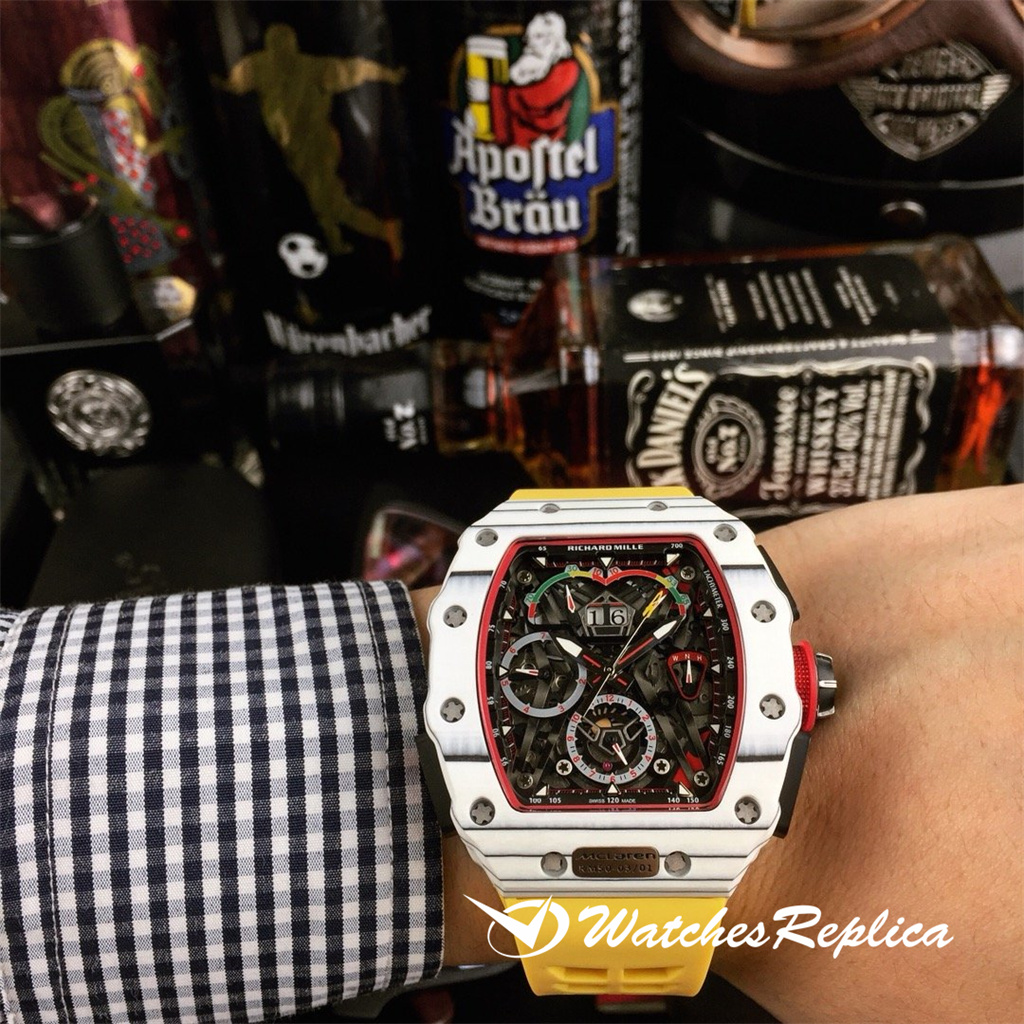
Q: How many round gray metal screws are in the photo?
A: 12